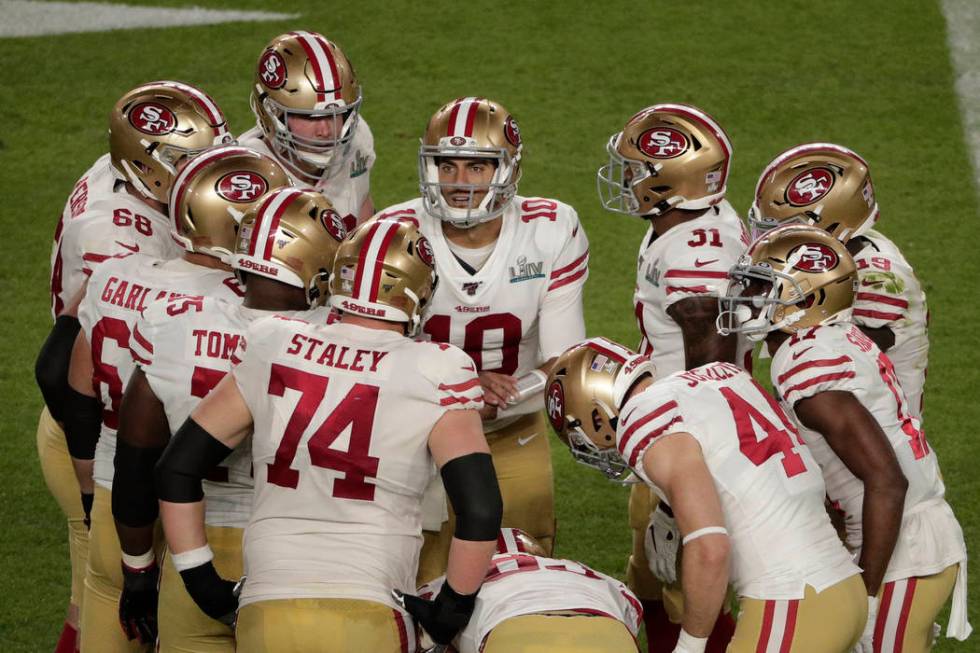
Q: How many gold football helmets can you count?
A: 11